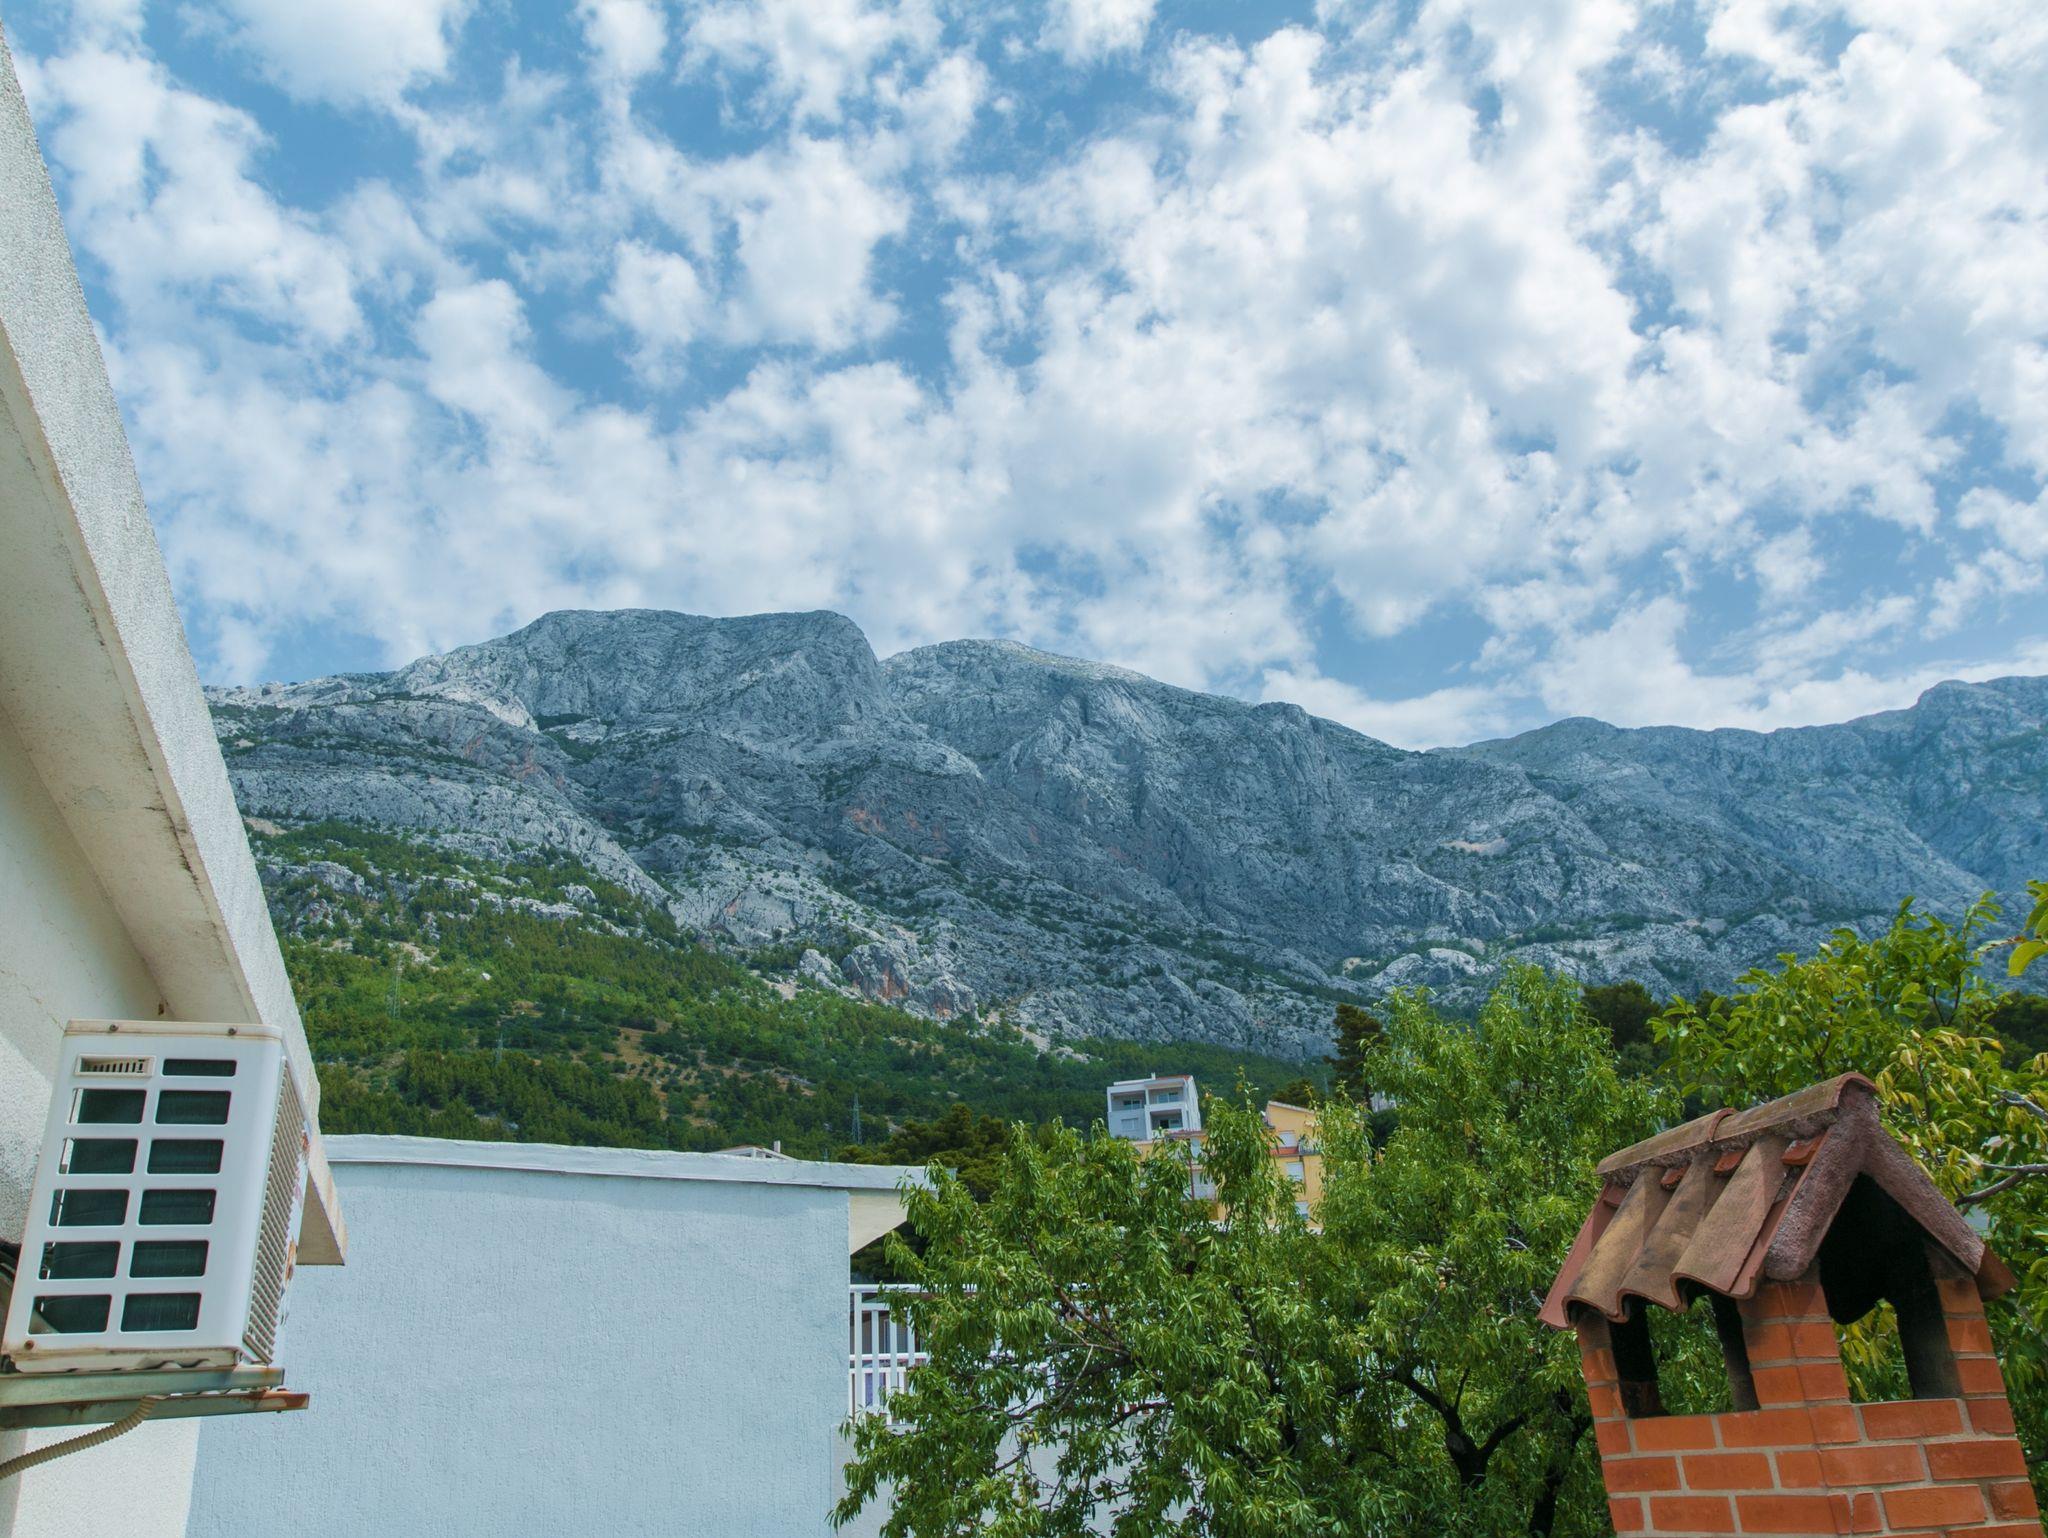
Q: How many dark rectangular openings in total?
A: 11